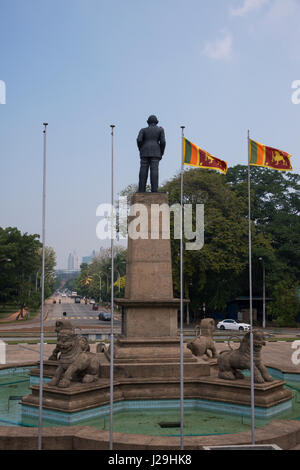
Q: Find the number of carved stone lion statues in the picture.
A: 4